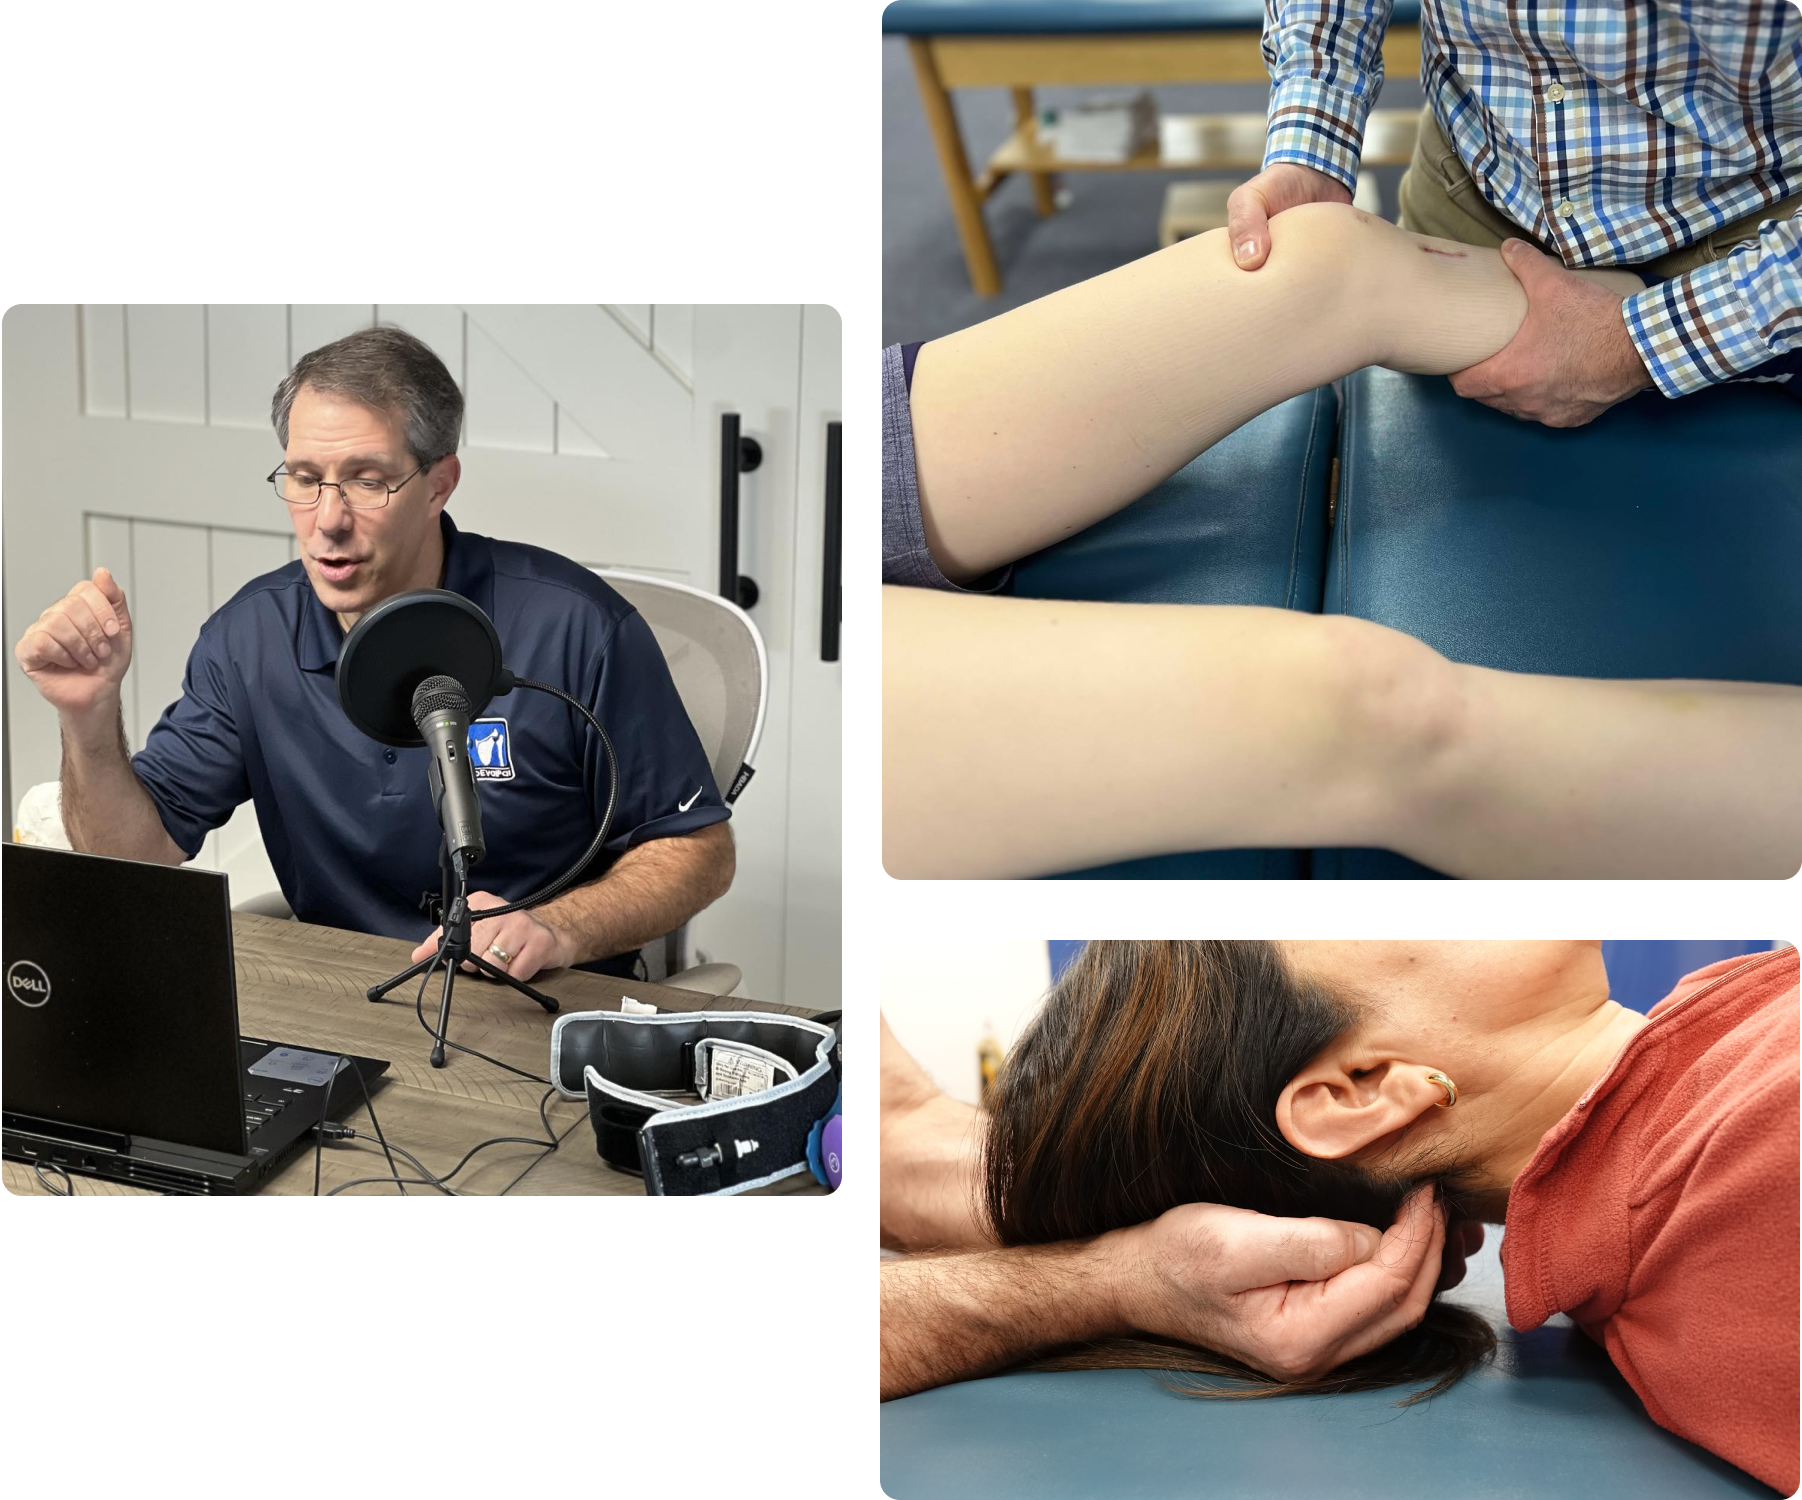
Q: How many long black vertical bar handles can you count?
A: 2